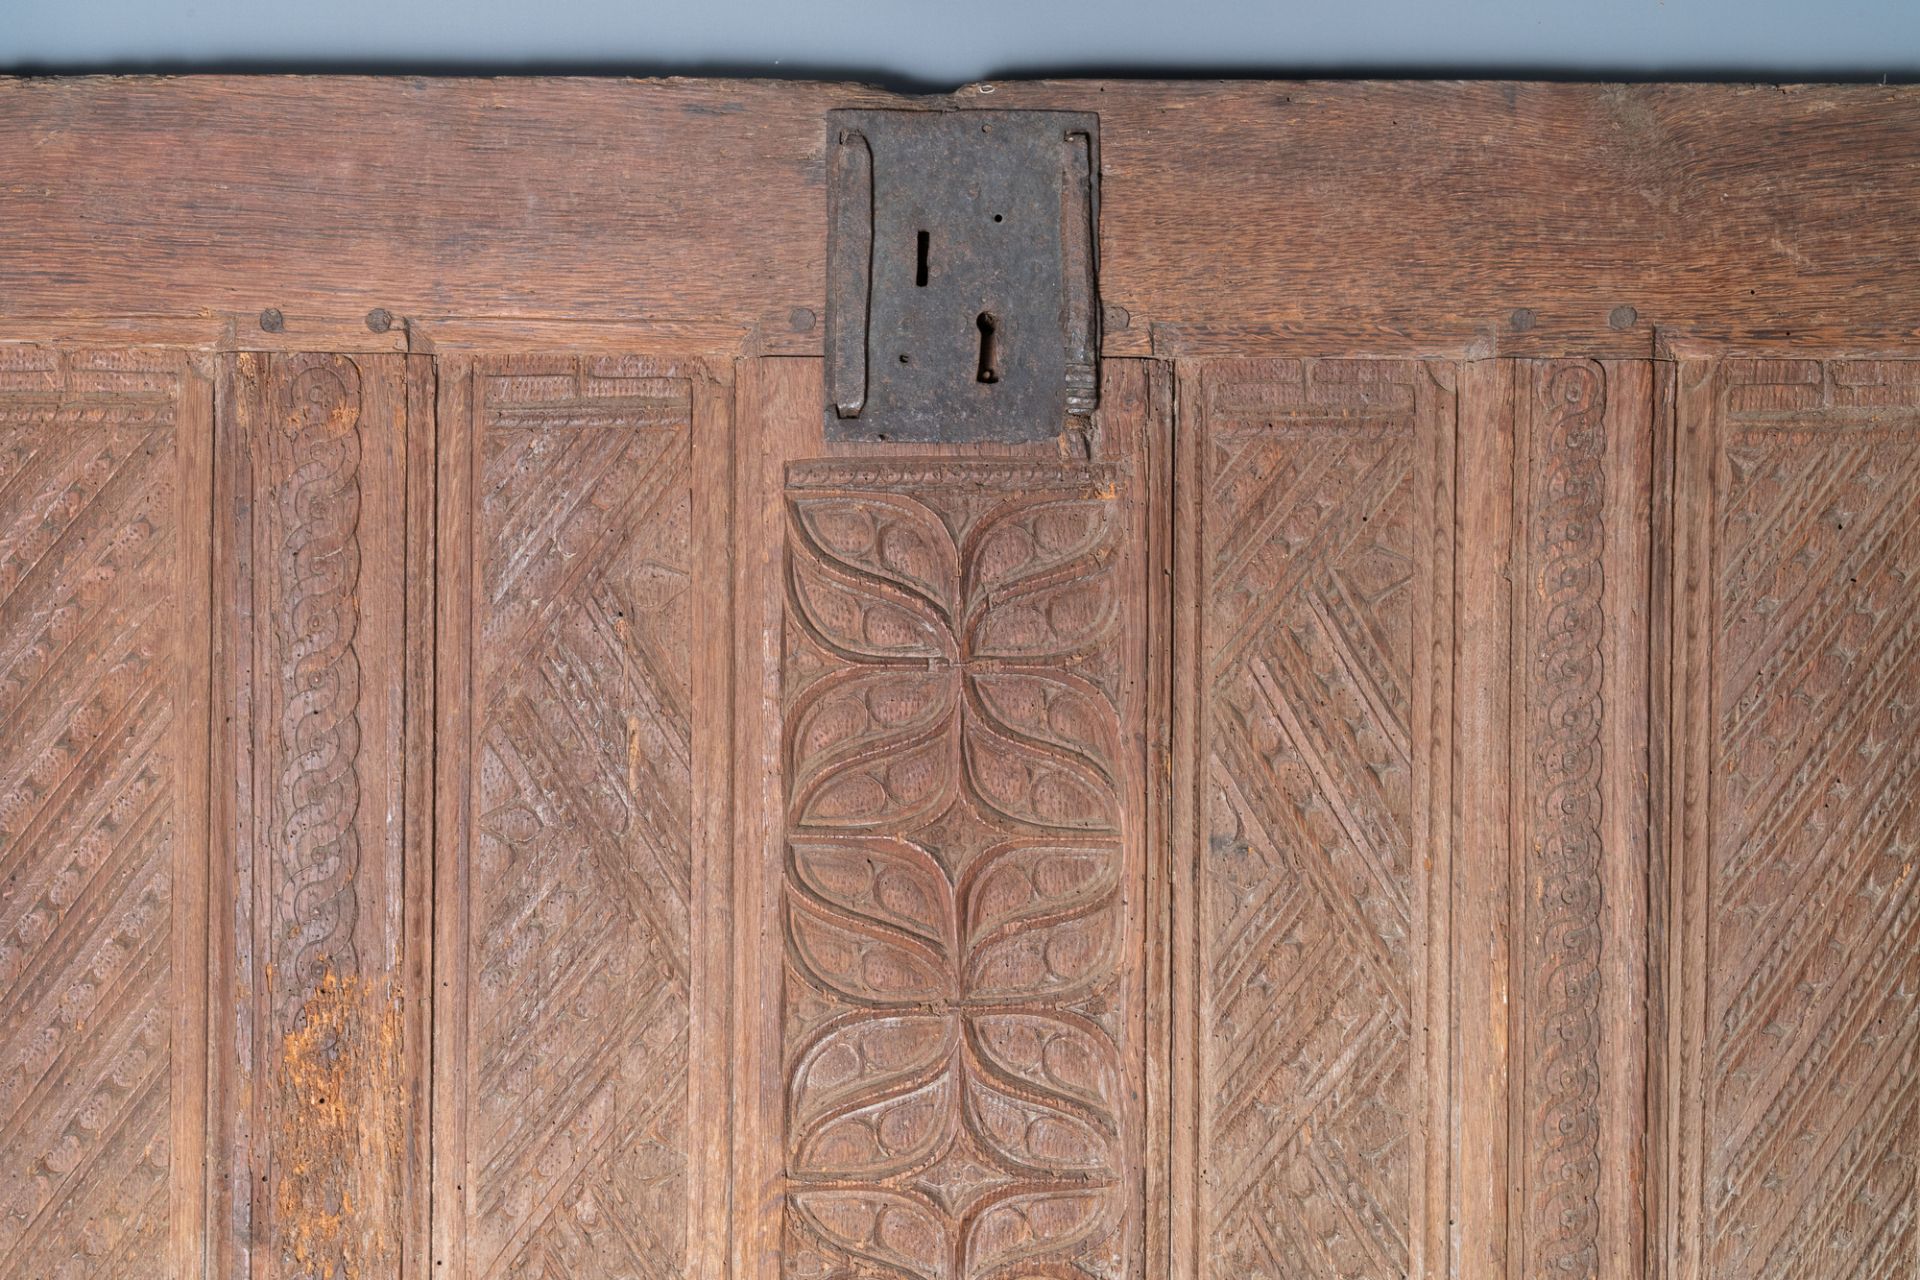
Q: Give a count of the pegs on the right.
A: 3